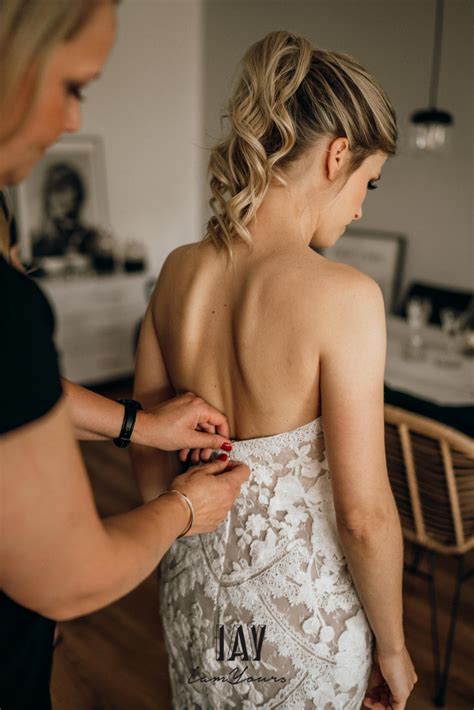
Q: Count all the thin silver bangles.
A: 1